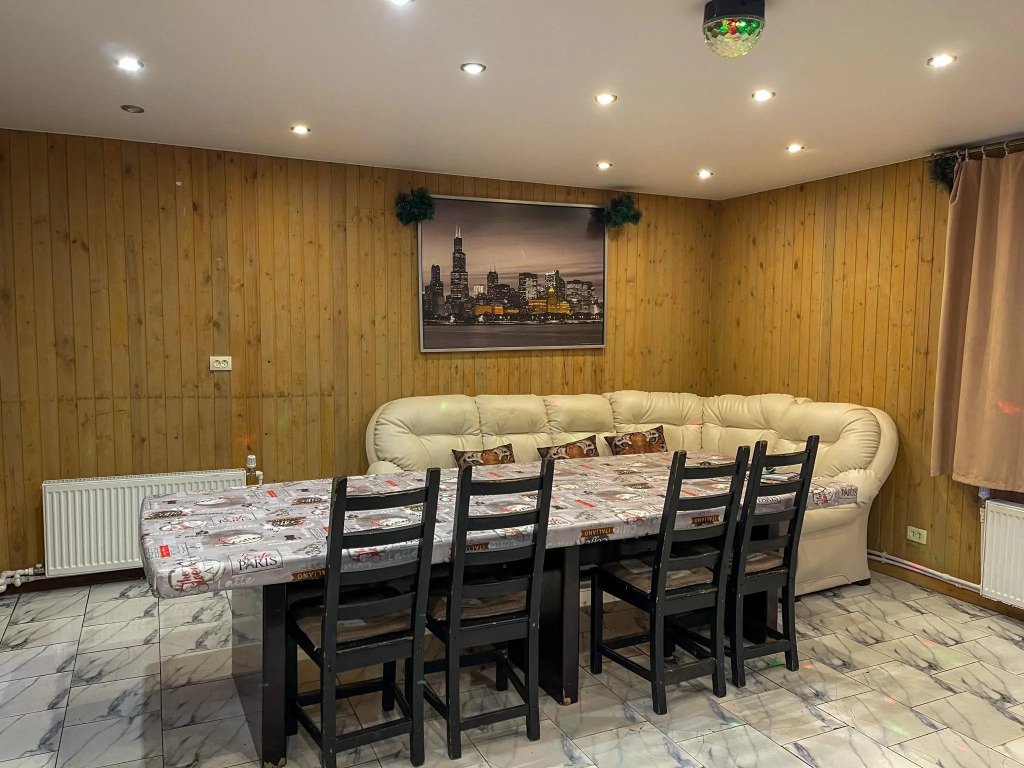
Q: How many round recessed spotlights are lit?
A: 10